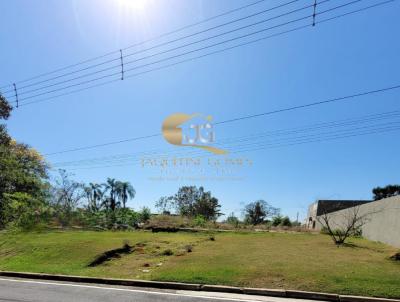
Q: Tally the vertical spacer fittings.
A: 3